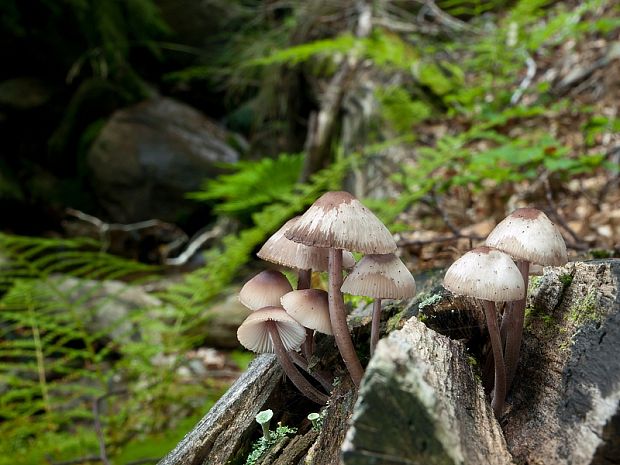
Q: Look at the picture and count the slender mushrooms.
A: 8